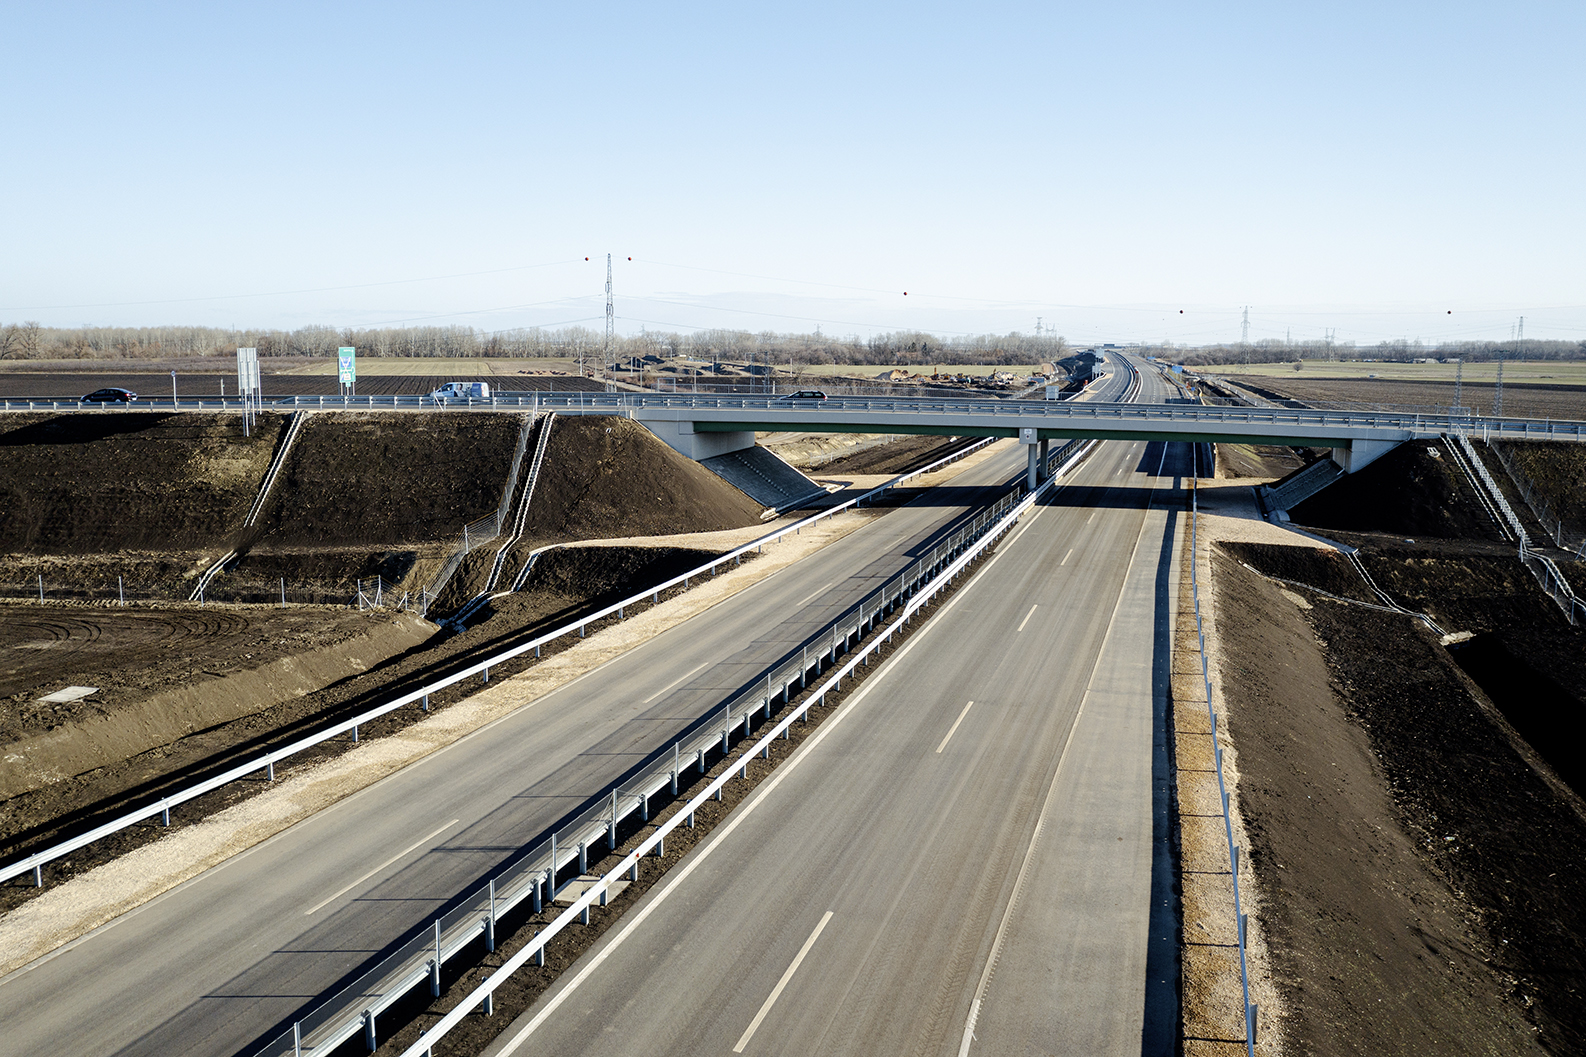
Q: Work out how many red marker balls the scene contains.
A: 5